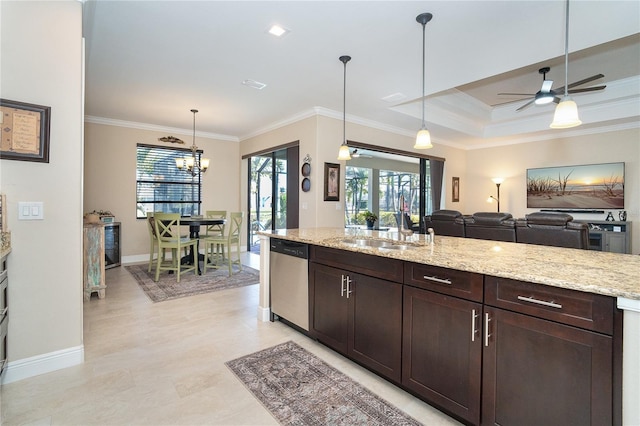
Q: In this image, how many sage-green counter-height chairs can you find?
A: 4